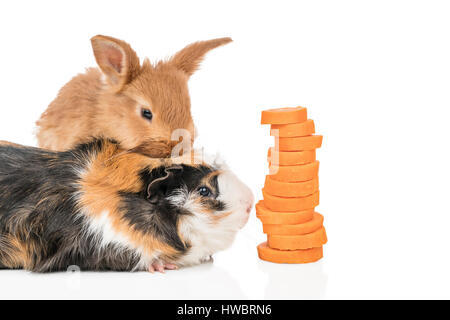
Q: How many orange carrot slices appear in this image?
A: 11